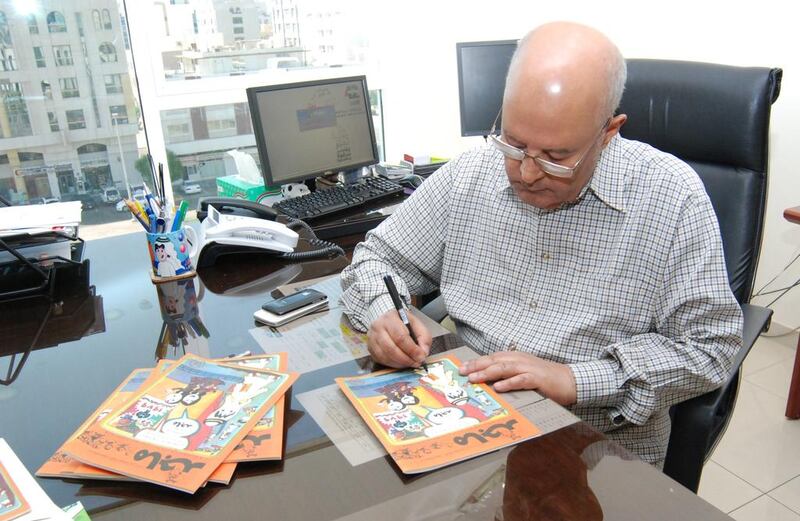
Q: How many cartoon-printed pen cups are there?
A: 1